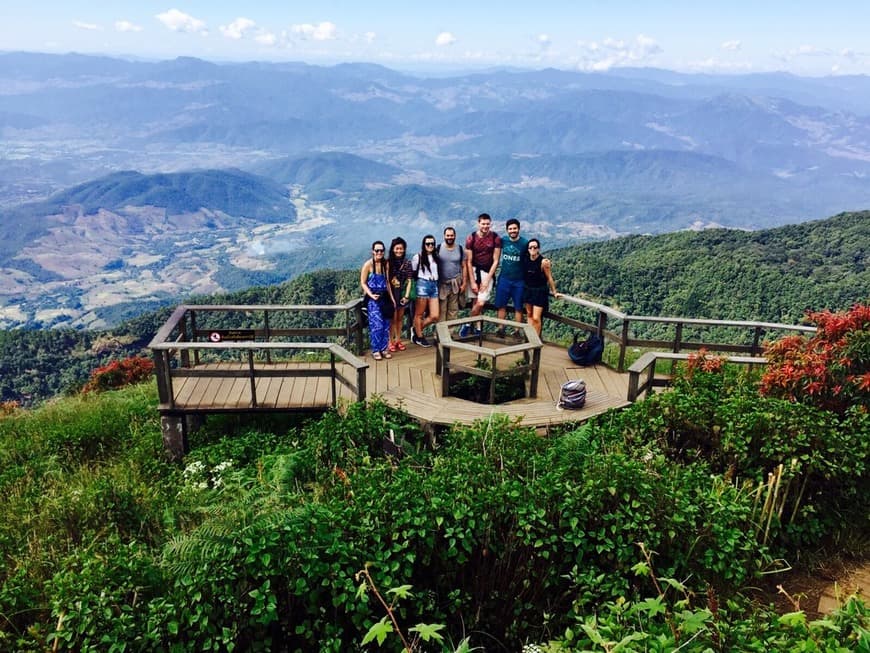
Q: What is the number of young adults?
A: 7